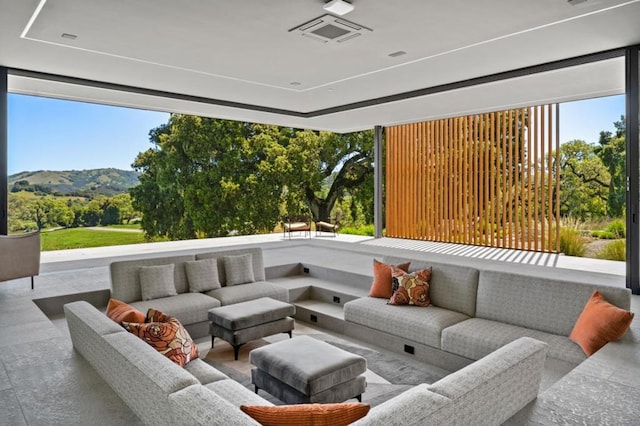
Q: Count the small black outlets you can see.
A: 4